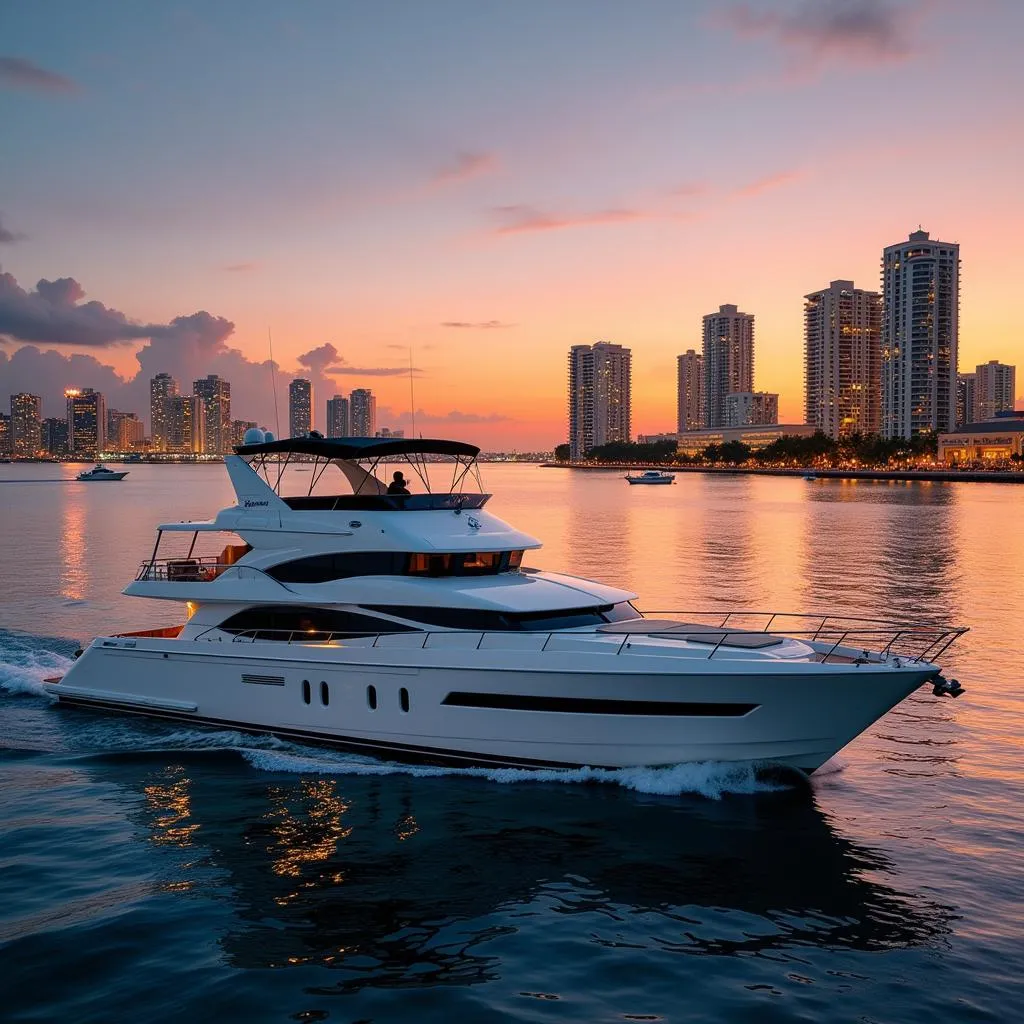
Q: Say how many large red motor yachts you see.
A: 0